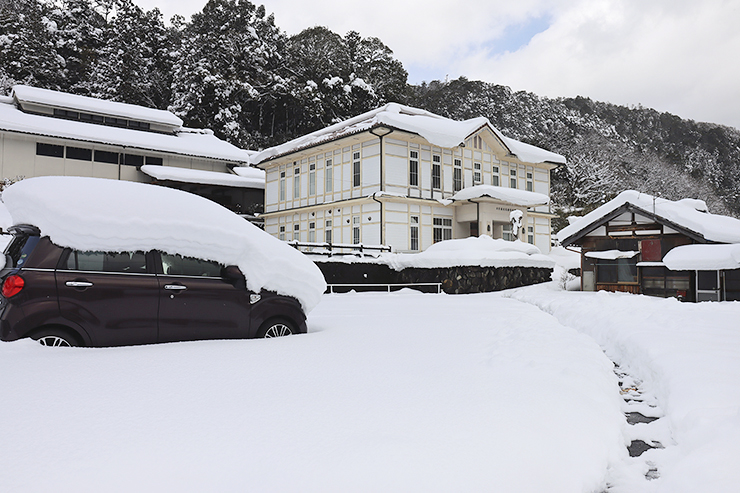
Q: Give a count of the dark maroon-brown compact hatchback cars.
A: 1